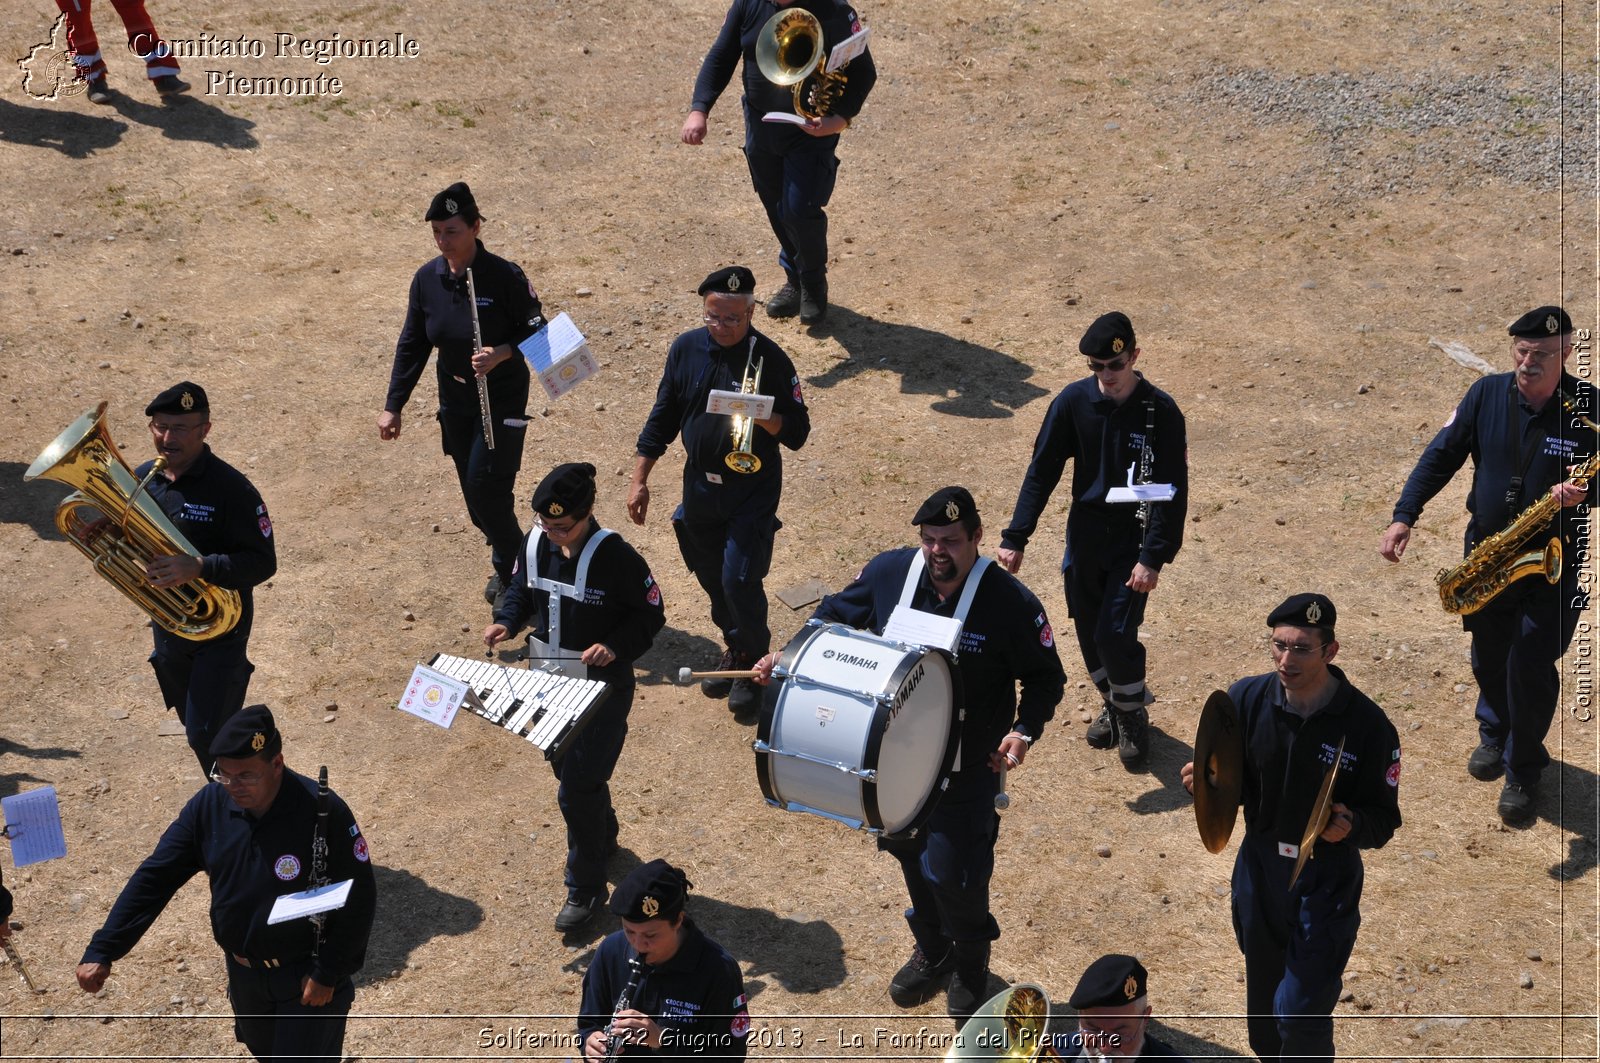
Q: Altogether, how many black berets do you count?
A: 11